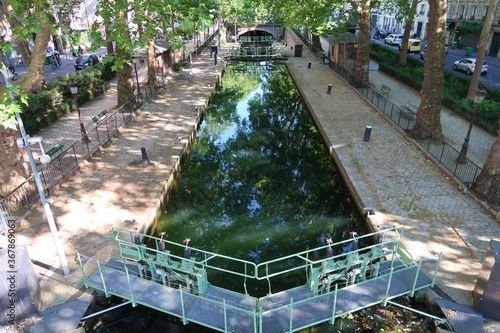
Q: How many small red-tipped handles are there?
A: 6